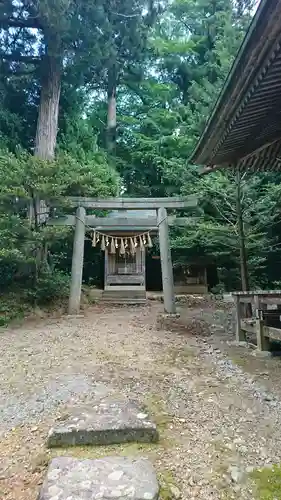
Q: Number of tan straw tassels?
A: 7